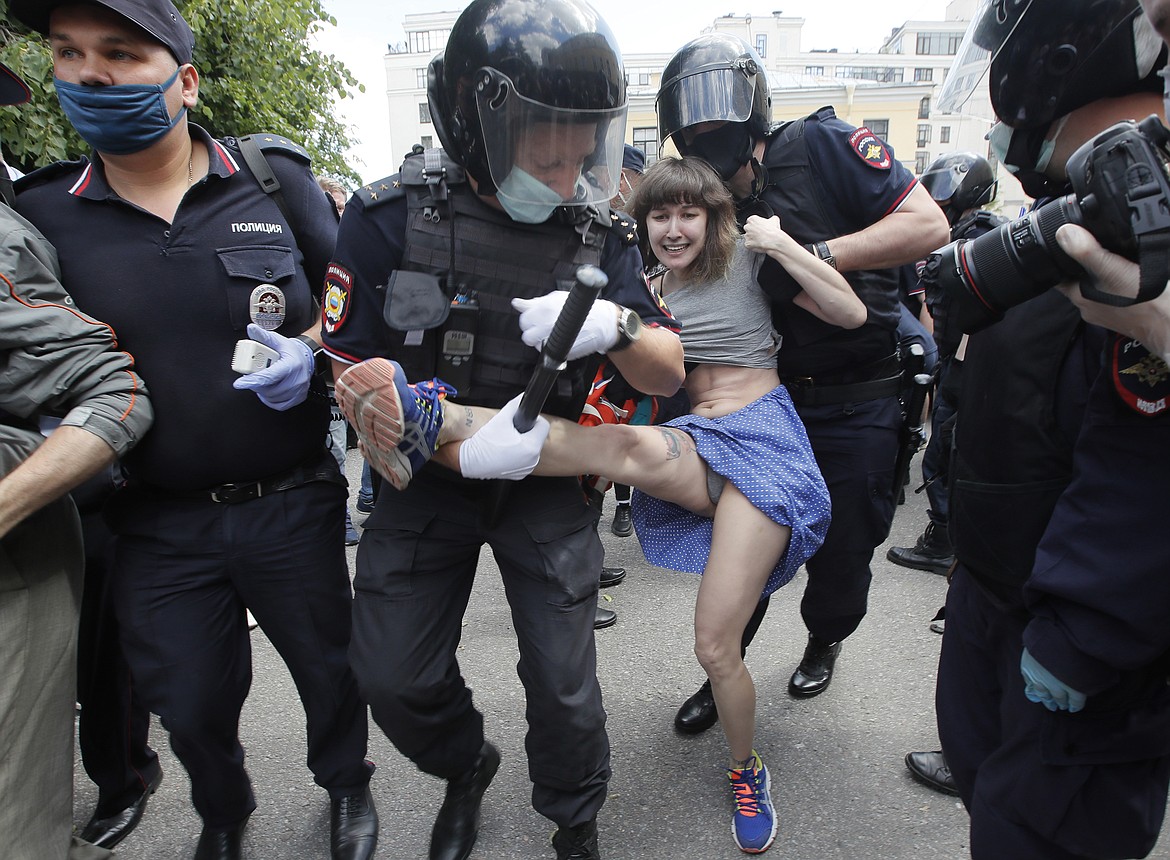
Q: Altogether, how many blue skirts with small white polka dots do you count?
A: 1